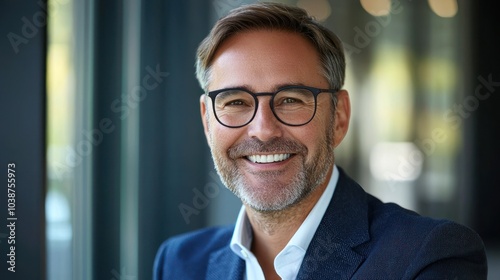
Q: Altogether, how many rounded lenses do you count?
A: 2